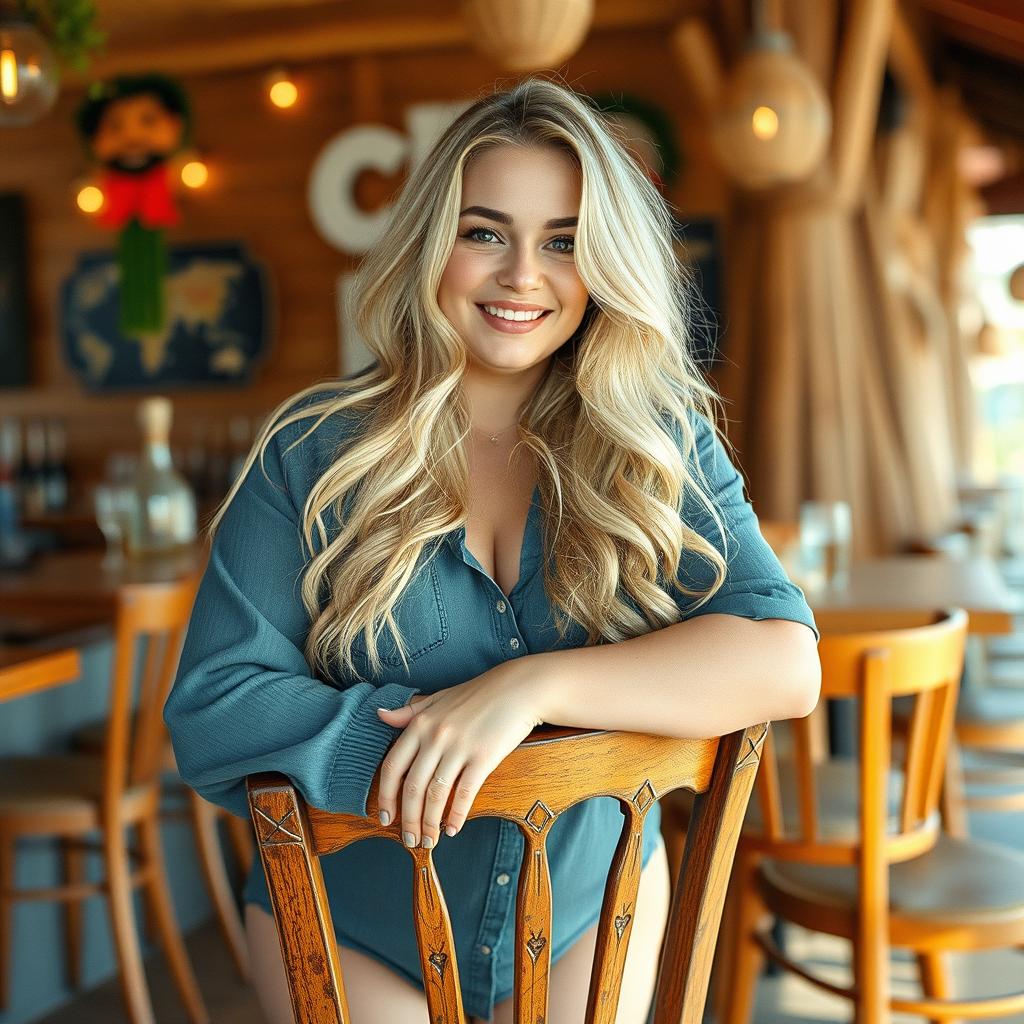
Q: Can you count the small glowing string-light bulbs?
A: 3